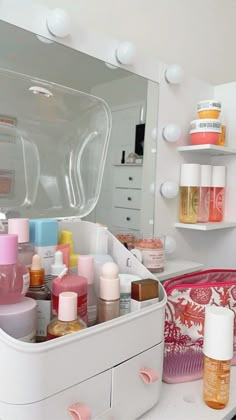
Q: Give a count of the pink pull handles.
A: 2